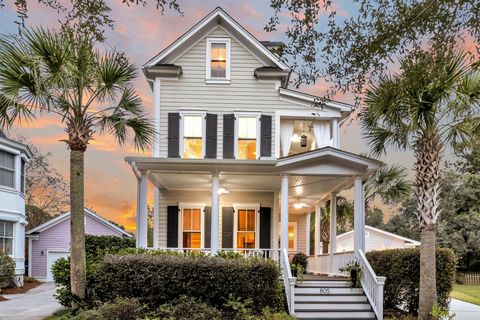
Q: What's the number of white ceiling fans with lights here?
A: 2